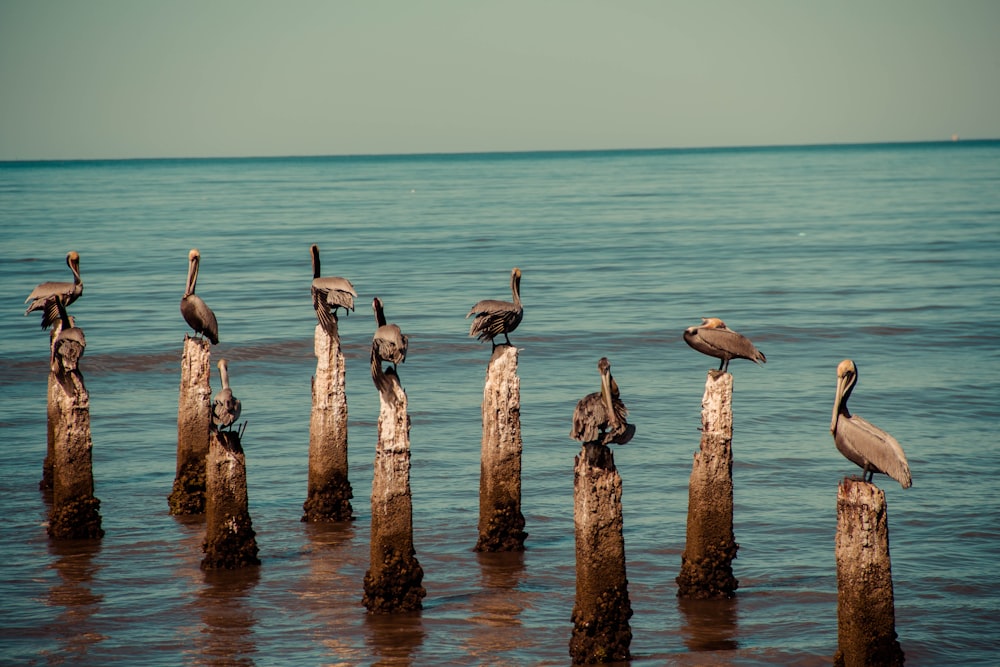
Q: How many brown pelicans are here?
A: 10